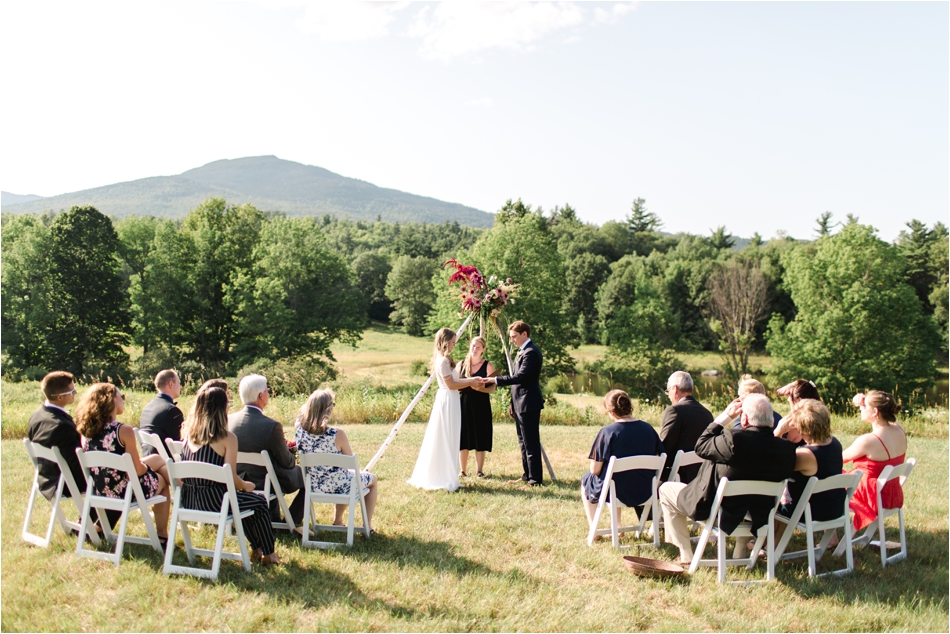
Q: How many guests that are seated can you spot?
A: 14